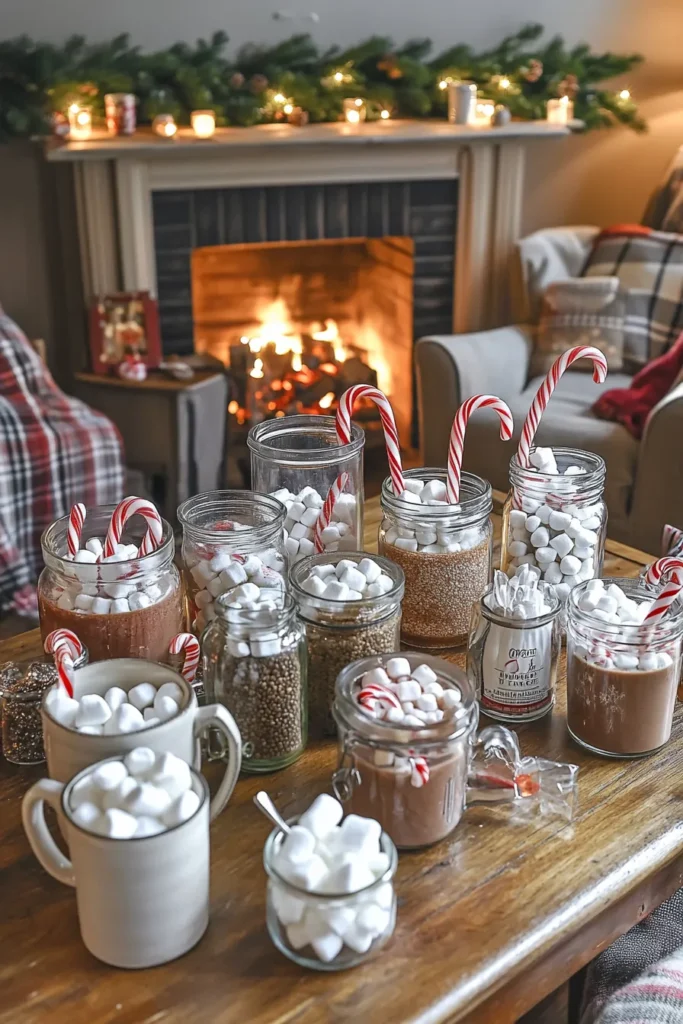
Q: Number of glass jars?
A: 12